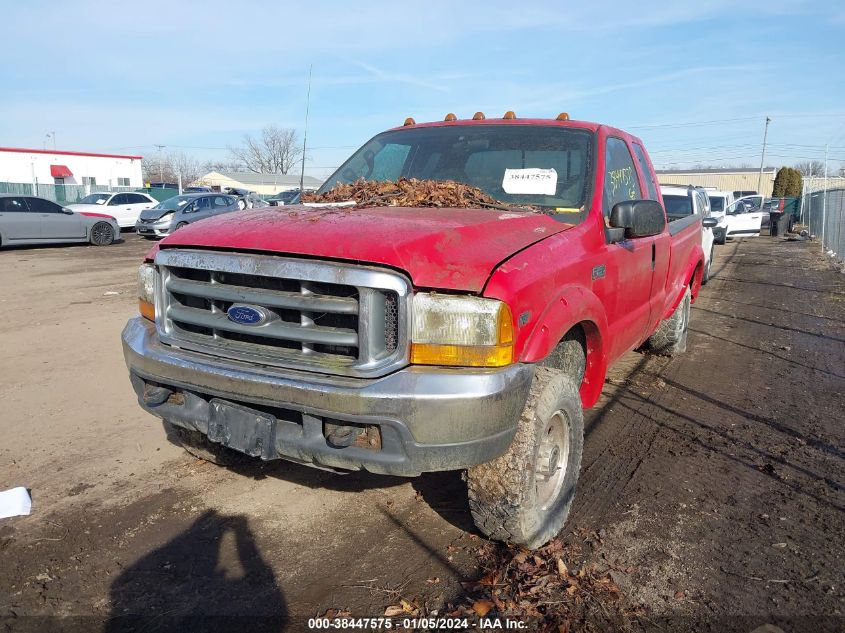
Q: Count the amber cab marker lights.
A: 5